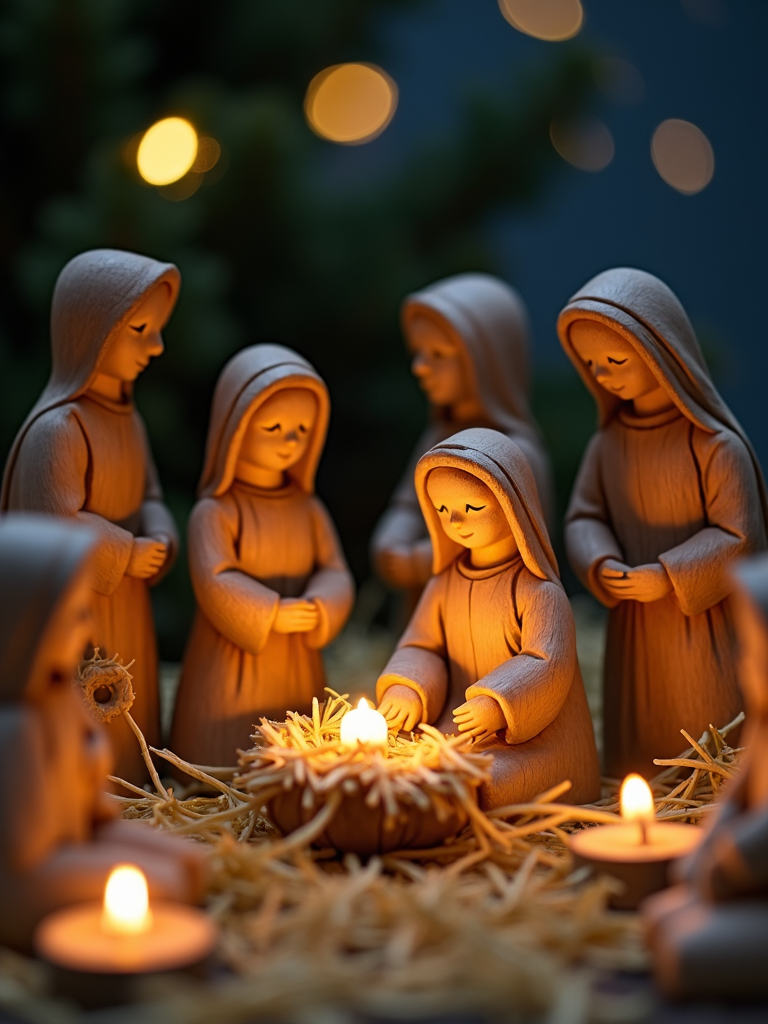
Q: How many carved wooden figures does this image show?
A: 7